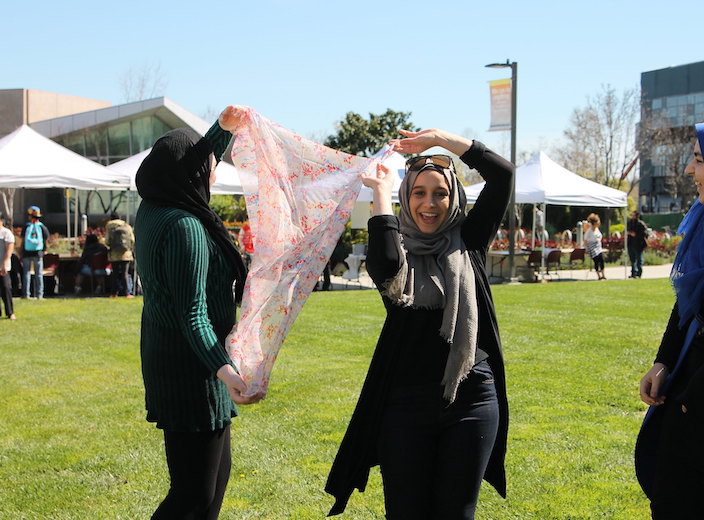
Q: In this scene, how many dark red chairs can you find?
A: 5